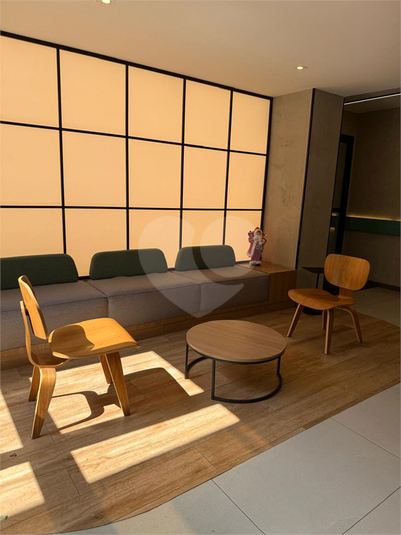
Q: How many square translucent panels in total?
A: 15